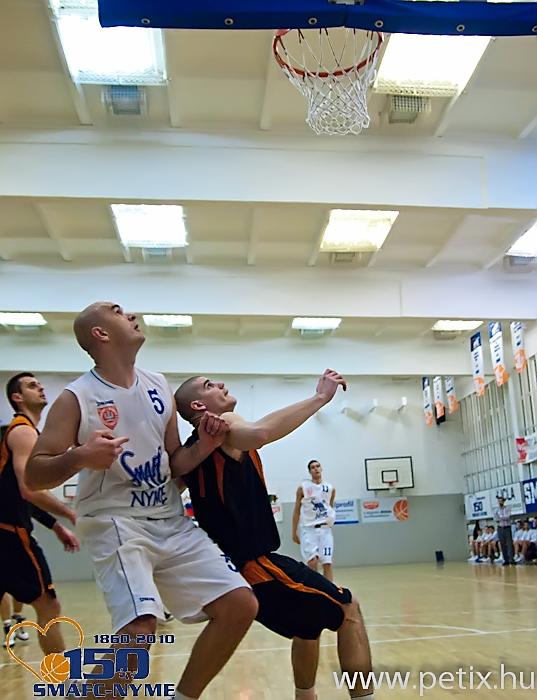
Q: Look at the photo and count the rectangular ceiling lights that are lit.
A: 9